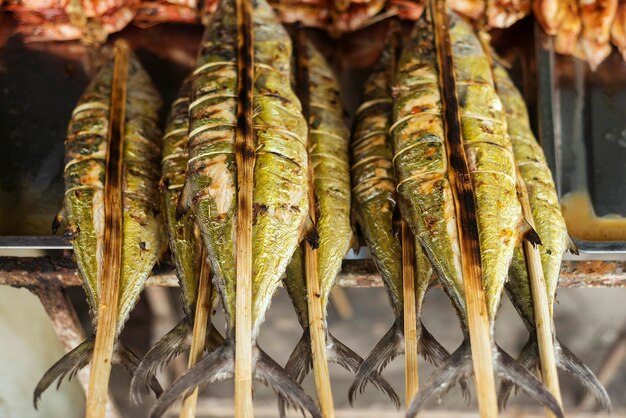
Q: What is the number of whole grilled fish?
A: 7